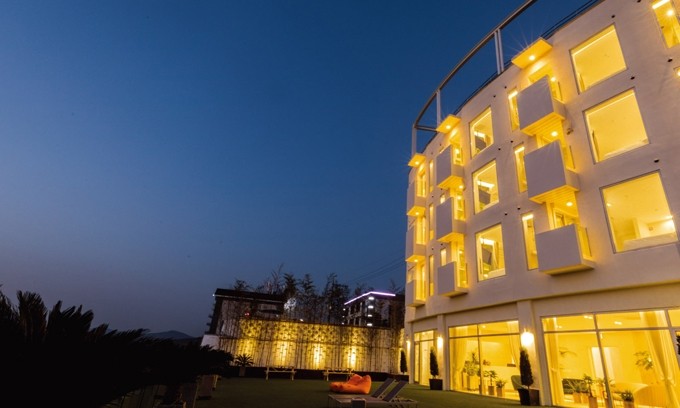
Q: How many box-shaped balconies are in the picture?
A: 9